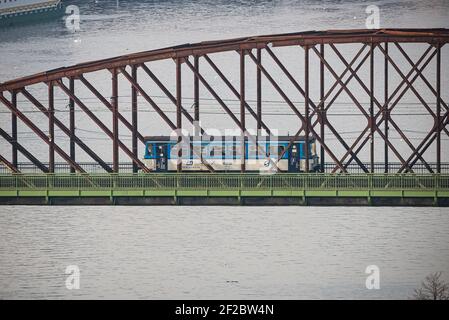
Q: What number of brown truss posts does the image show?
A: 14